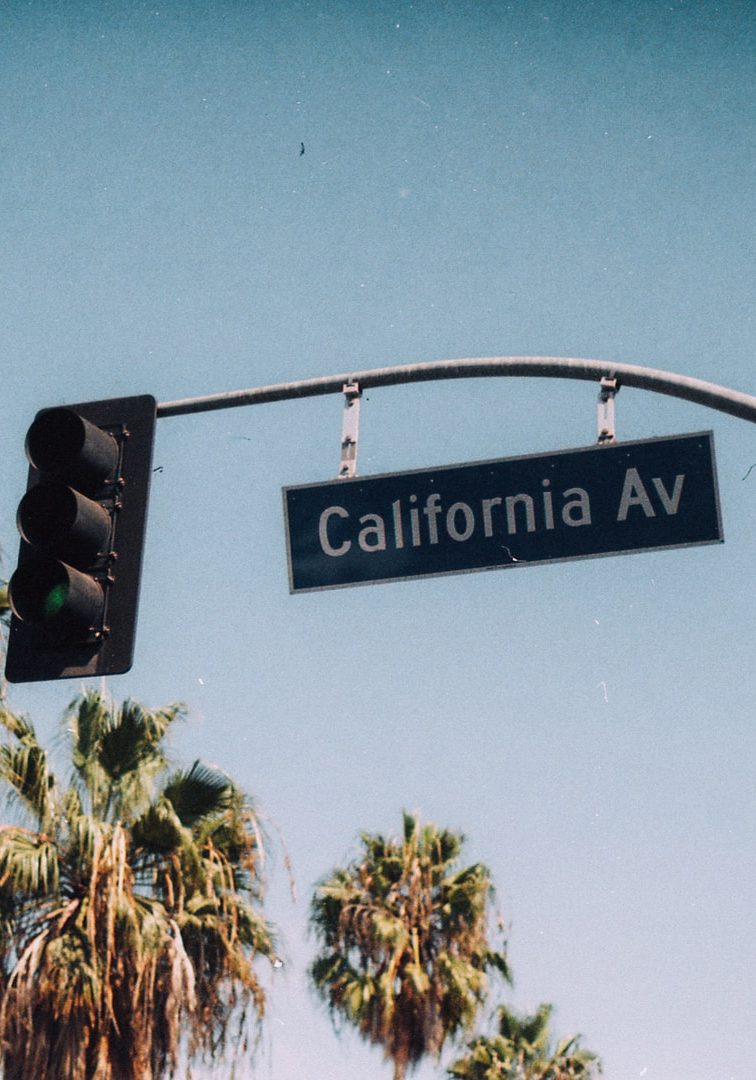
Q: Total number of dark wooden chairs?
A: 0